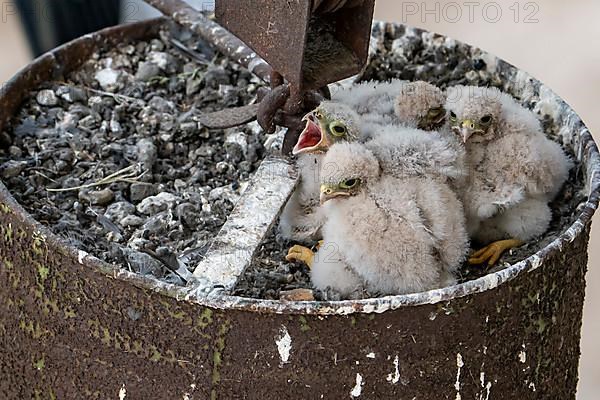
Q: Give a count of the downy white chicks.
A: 4